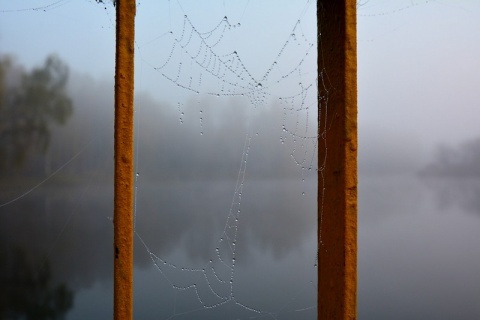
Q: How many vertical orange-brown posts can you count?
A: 2